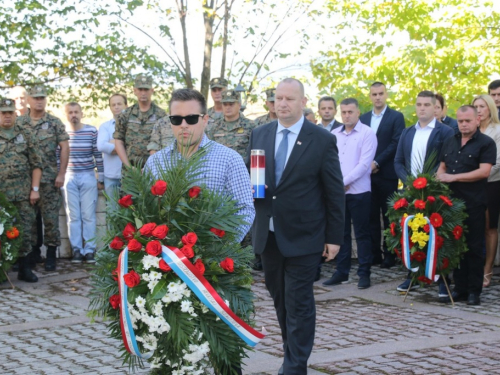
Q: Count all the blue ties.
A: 1